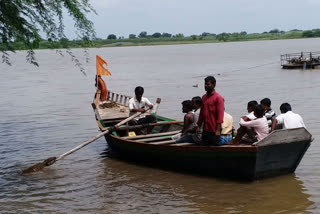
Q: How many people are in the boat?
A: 9